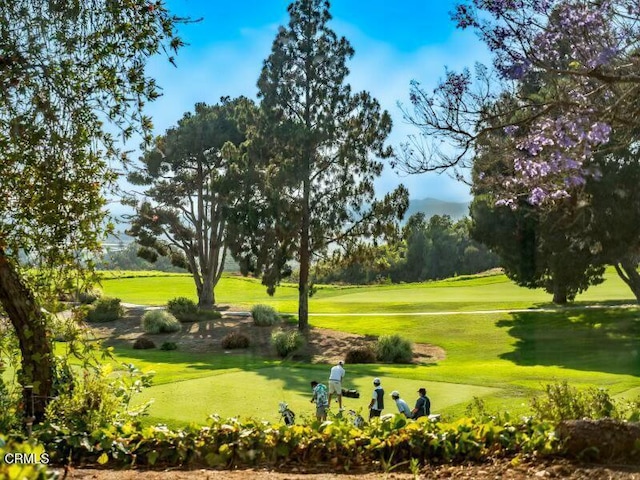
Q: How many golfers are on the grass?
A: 5